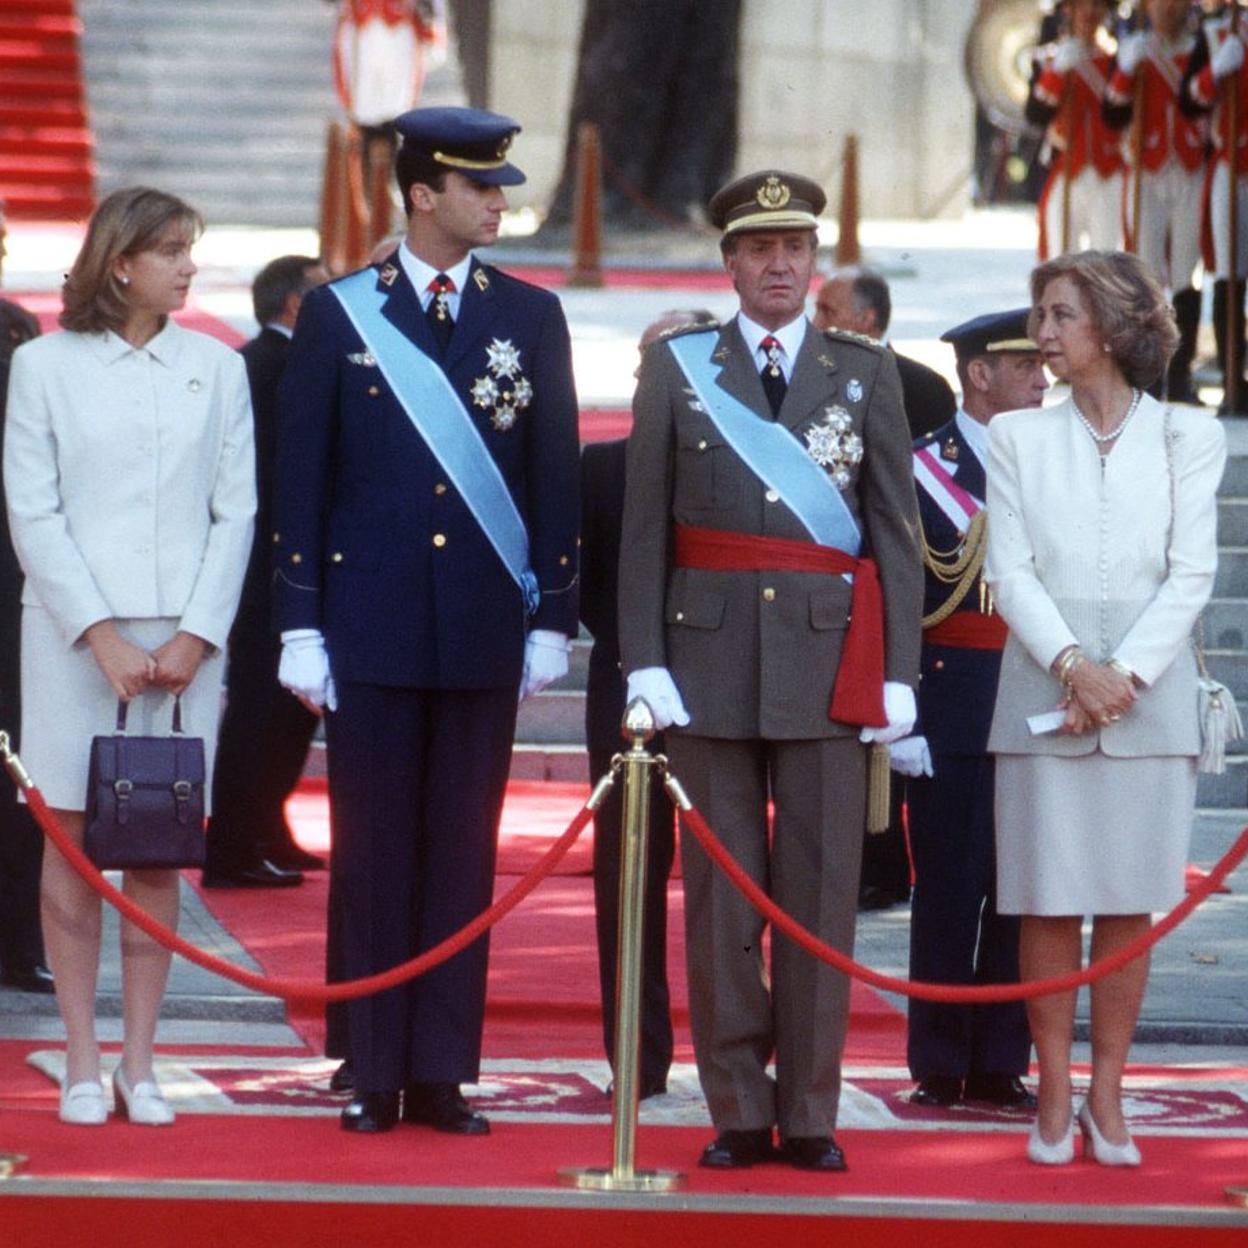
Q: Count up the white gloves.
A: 8